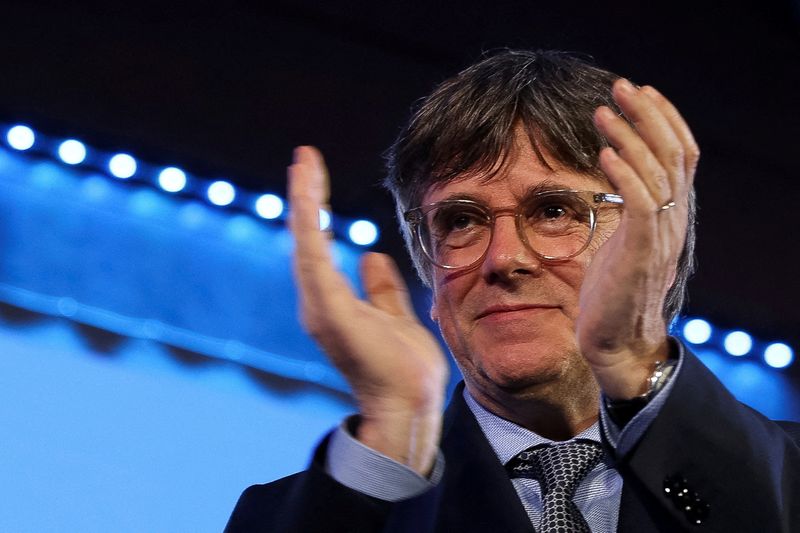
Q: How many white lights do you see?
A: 11